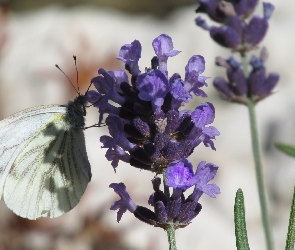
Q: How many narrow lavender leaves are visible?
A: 3